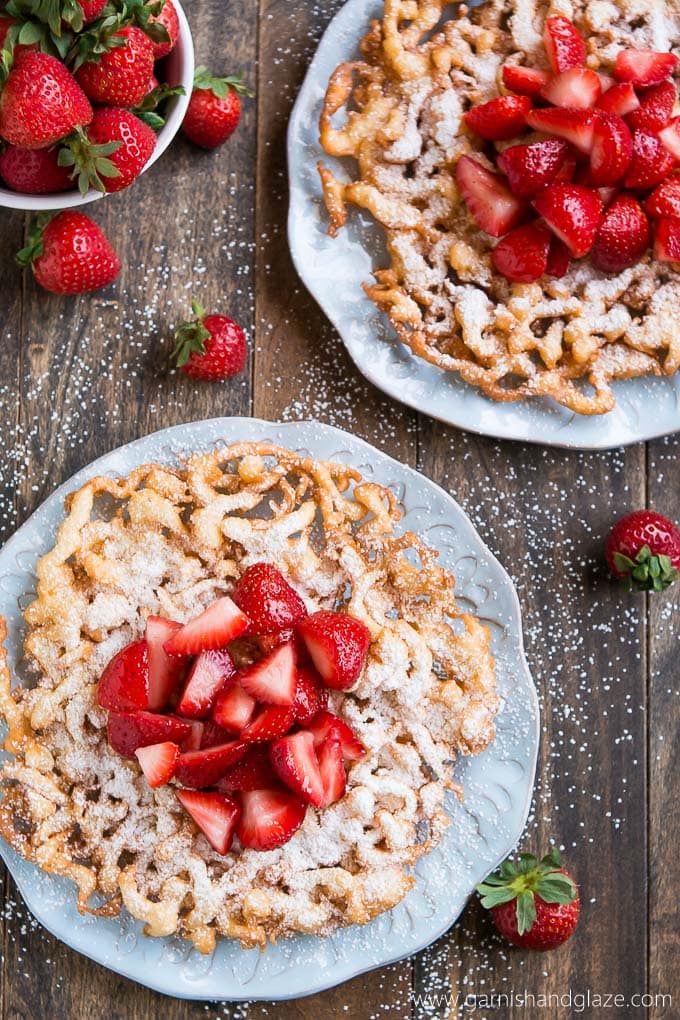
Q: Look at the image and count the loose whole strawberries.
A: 5